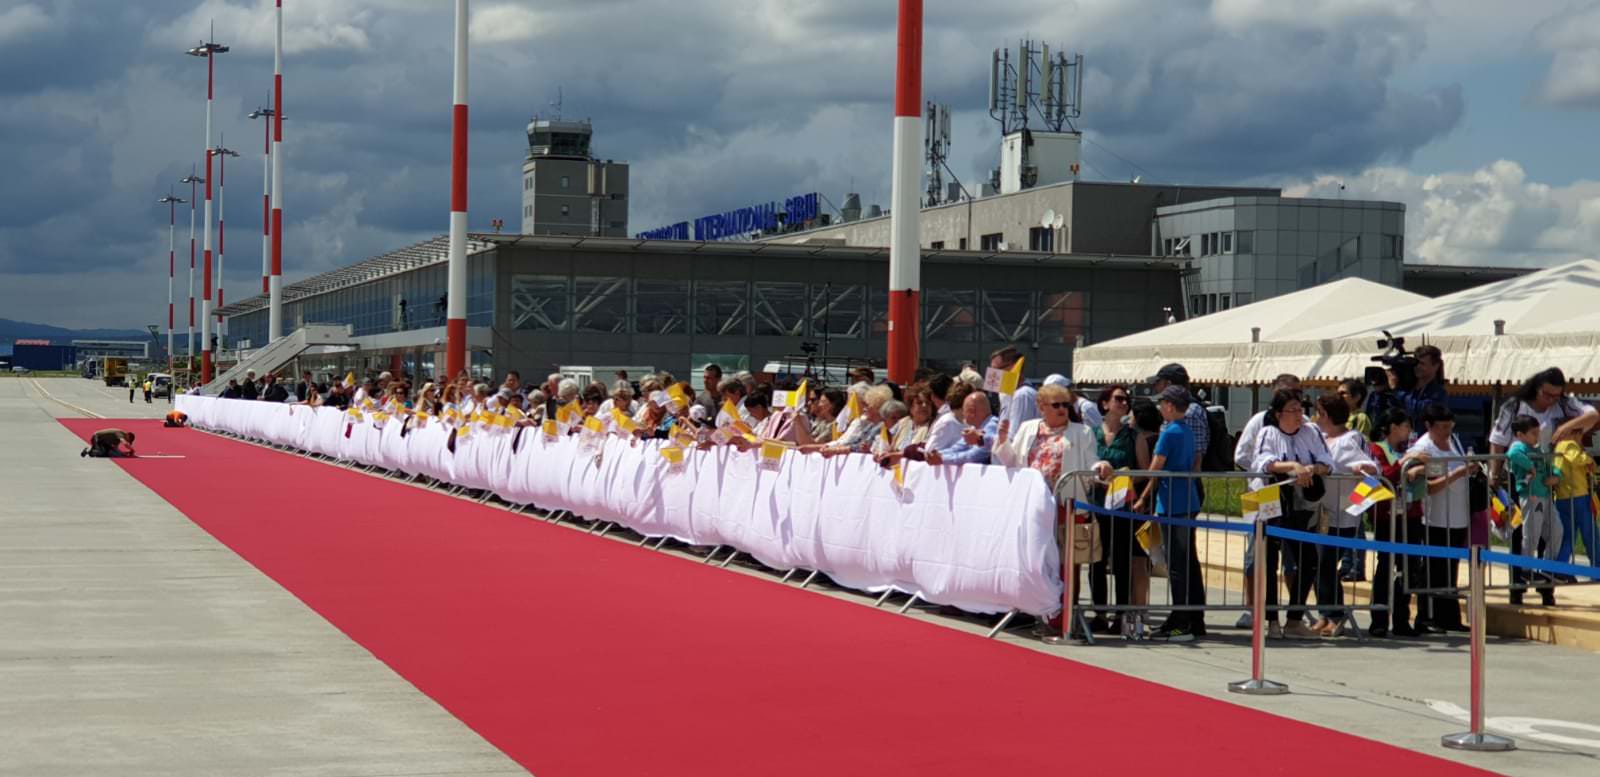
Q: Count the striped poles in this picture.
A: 8